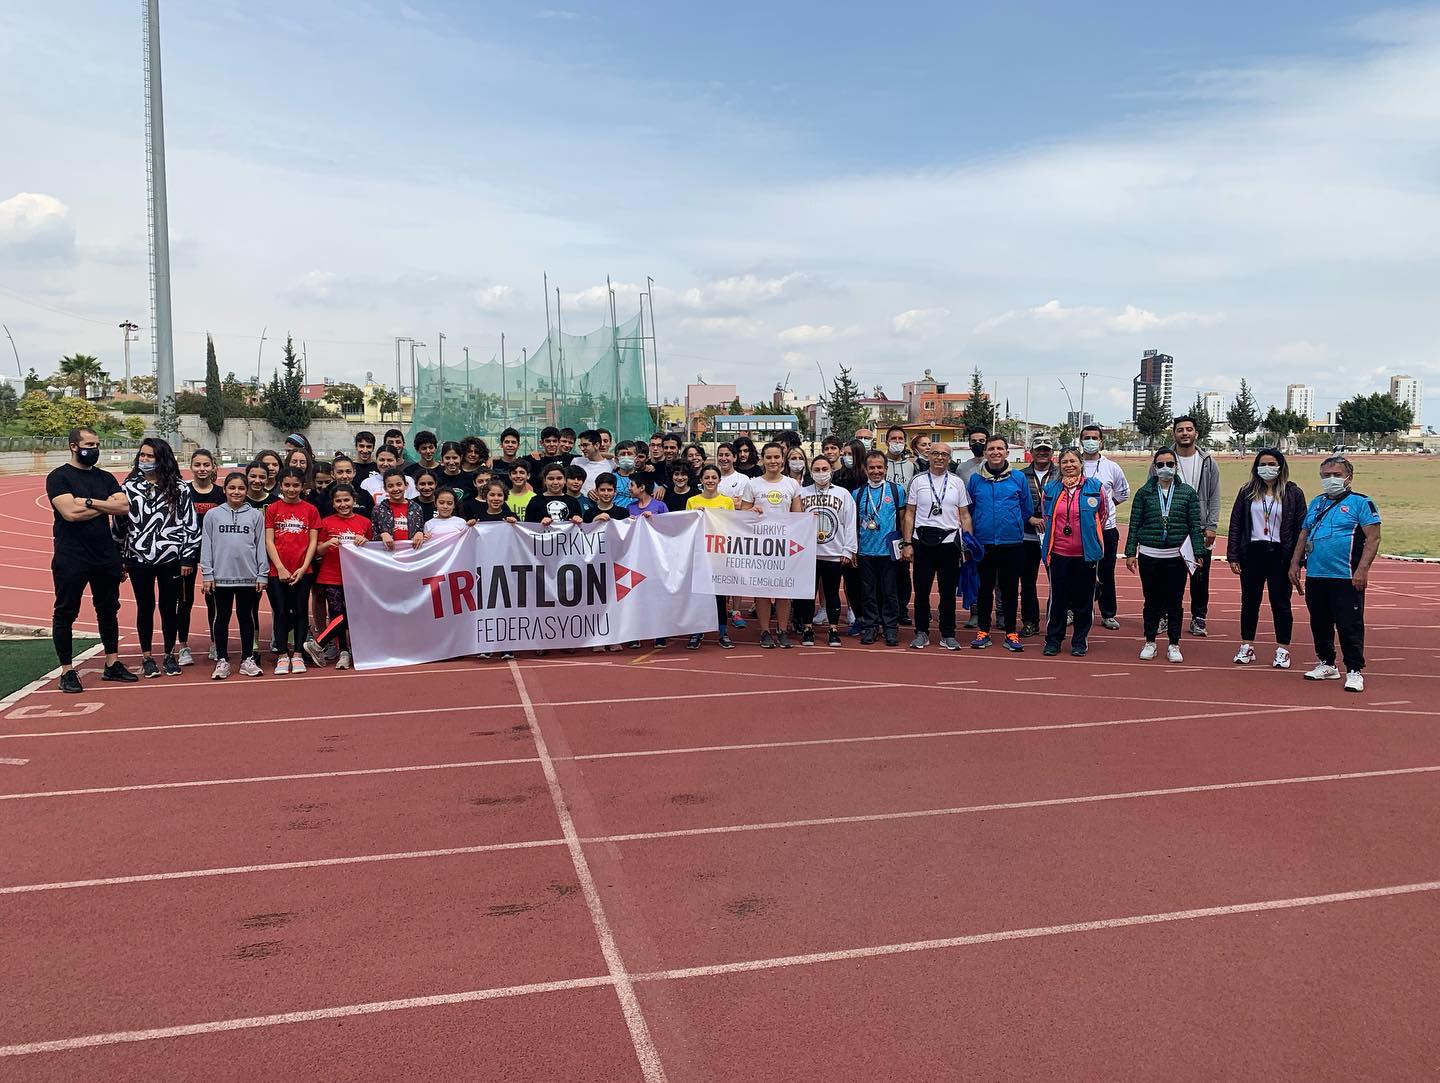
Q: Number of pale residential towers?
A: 3